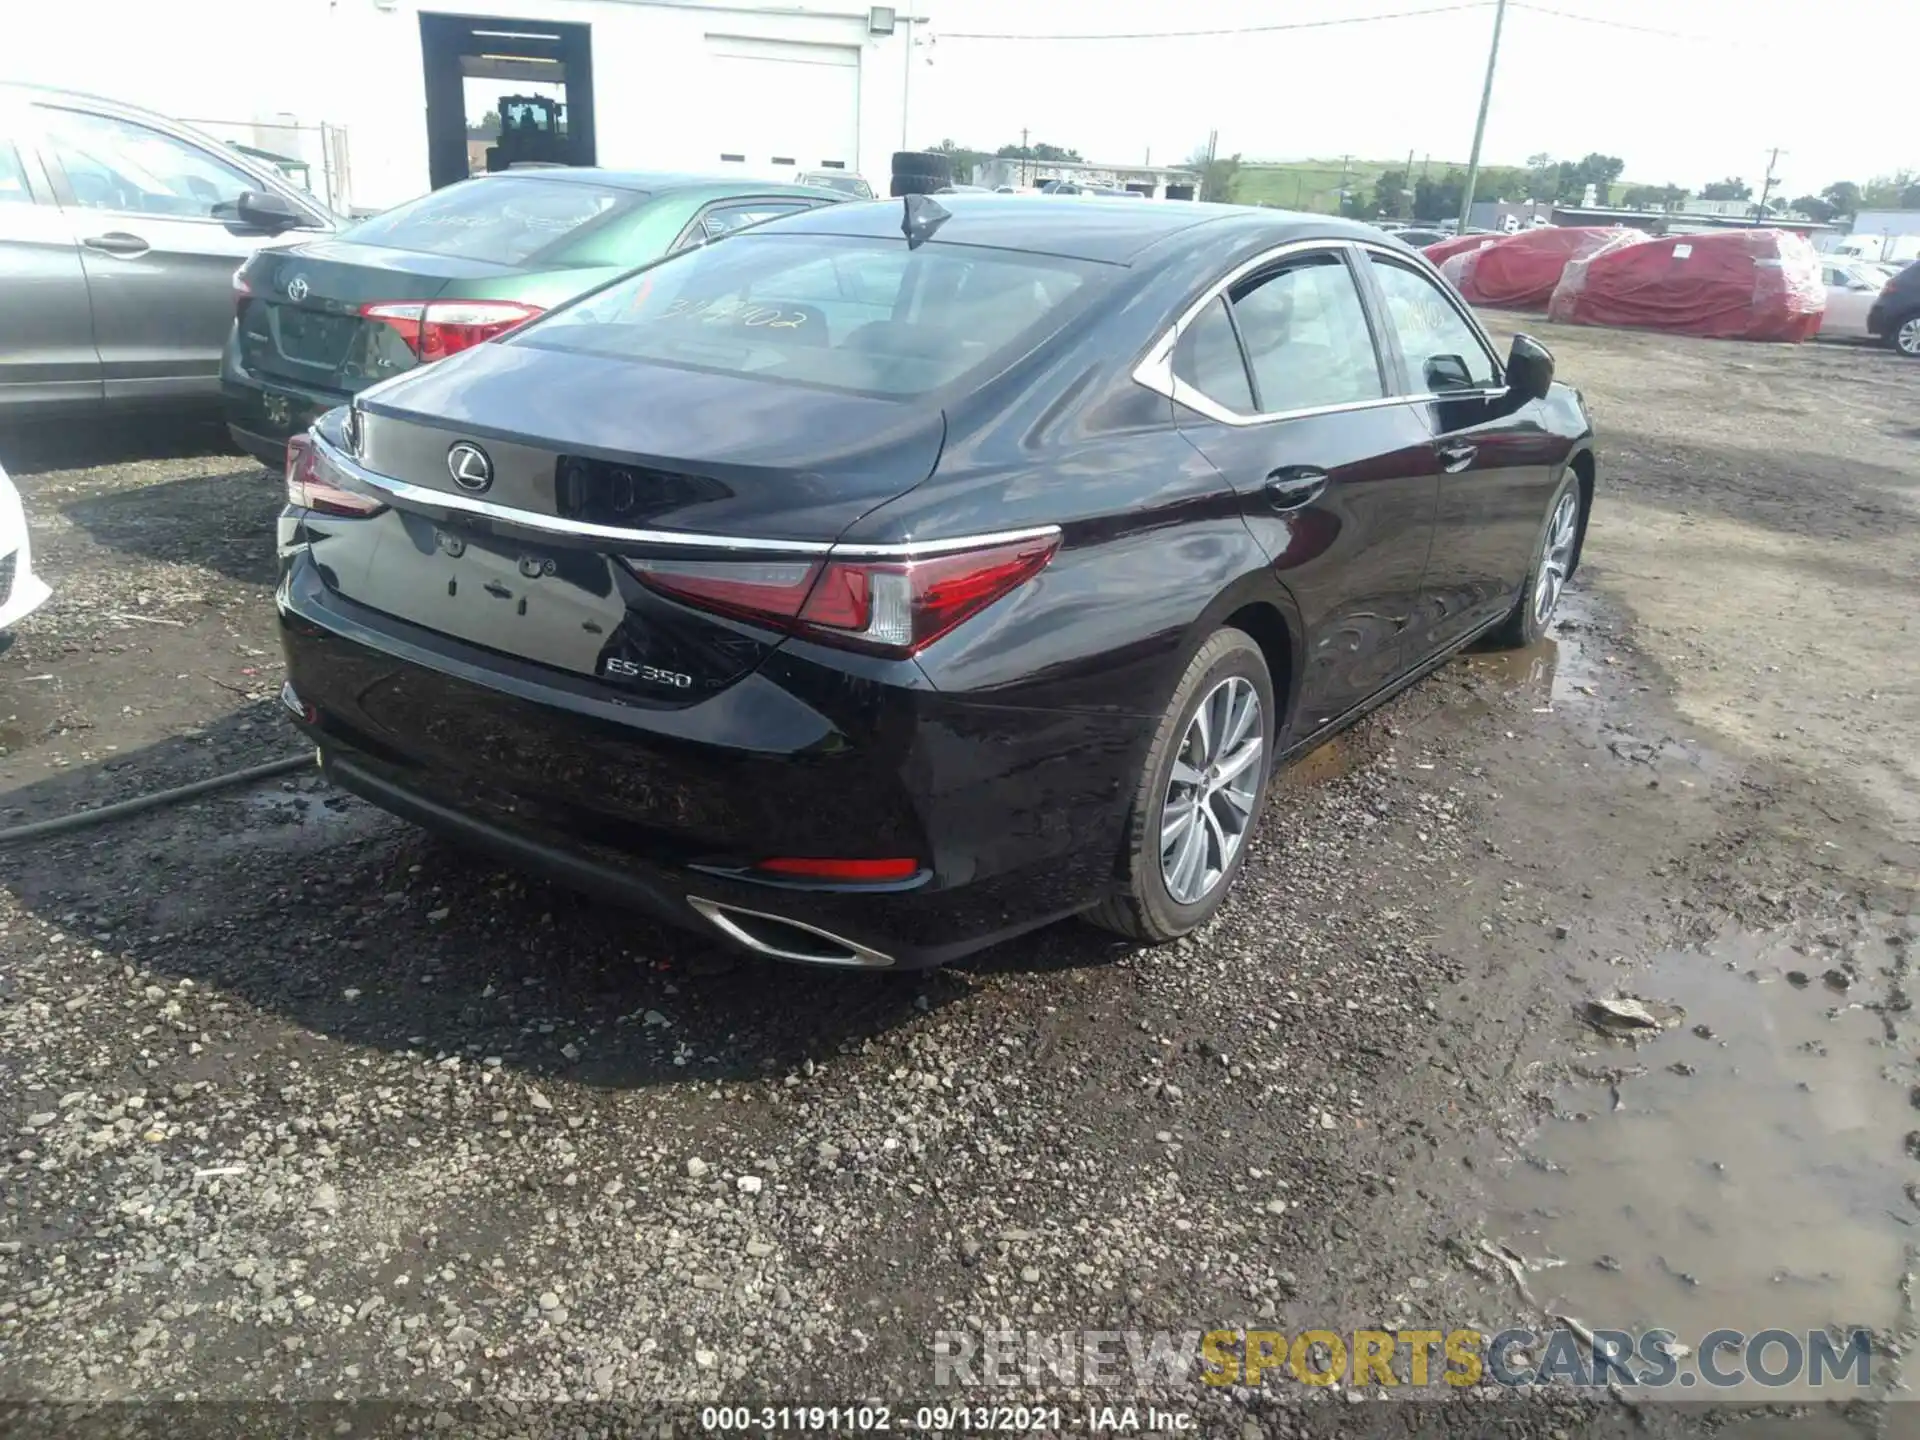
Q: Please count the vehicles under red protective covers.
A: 3